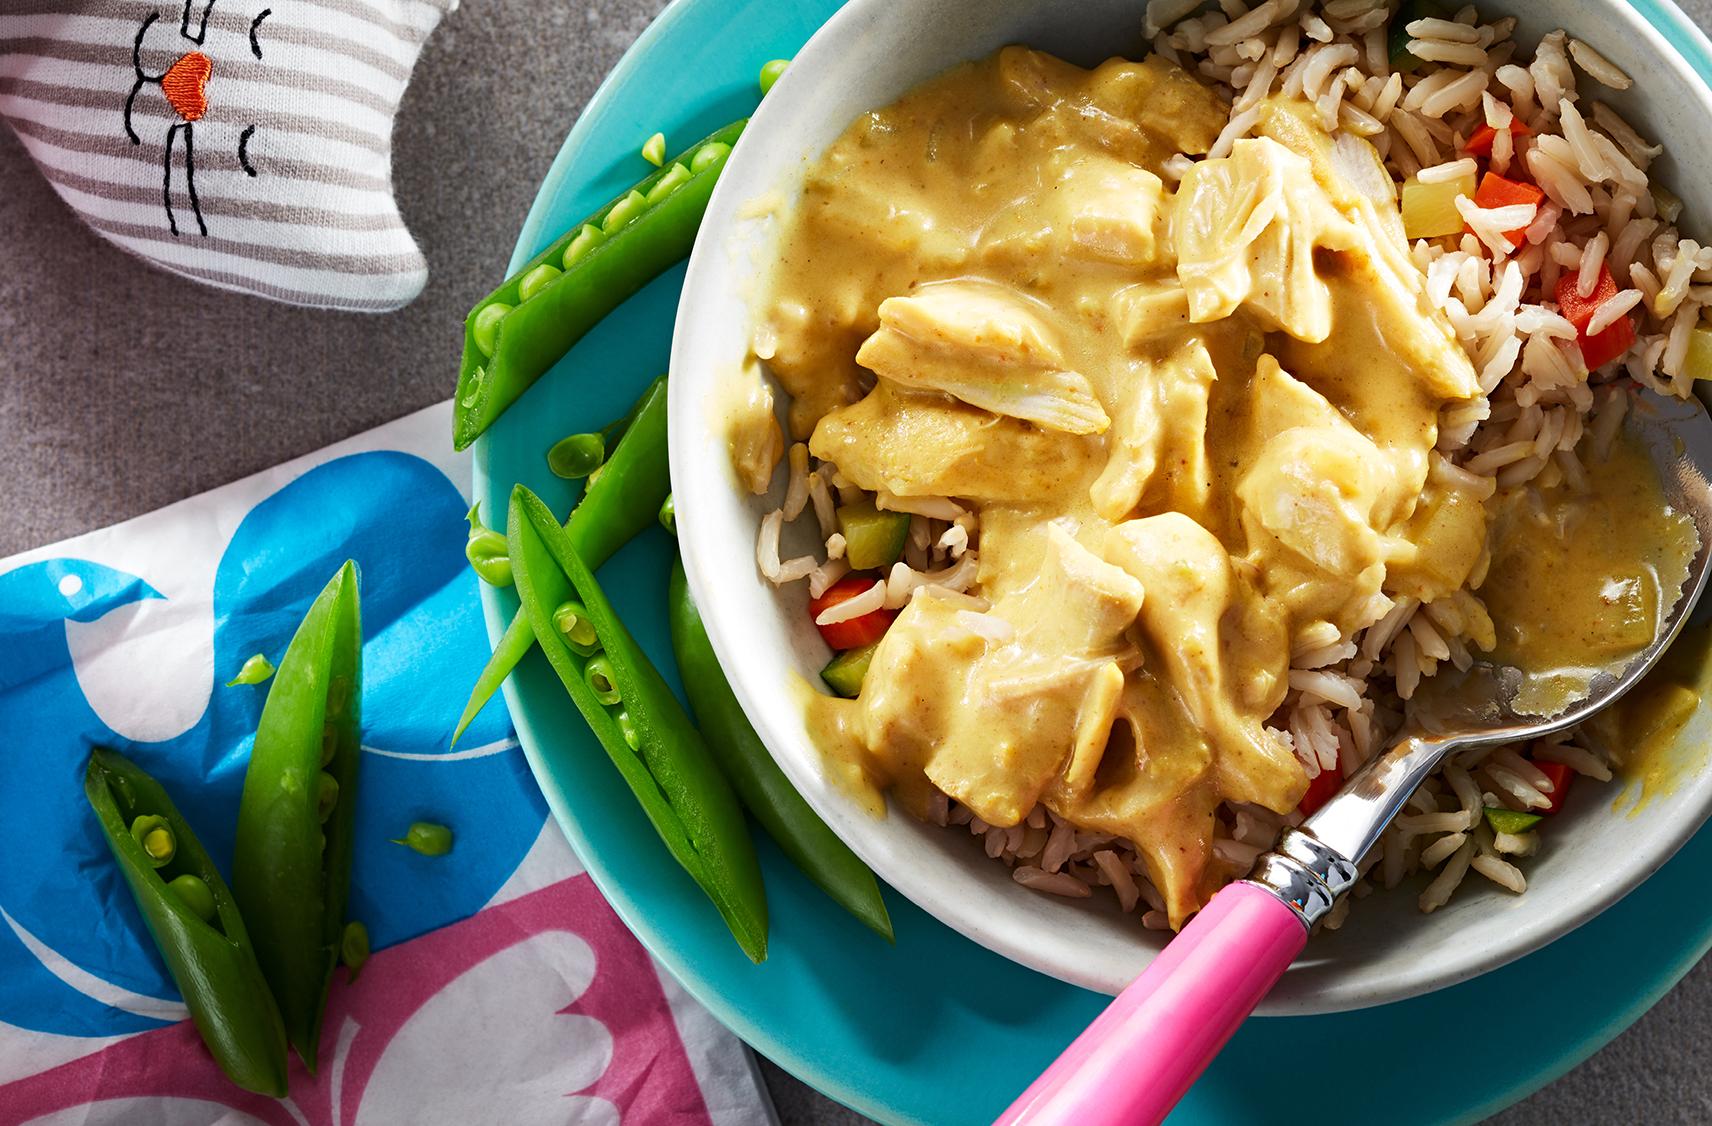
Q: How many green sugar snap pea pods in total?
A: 6